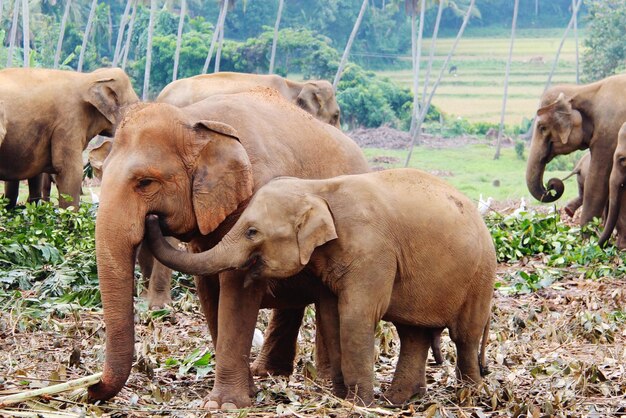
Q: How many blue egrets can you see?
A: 0